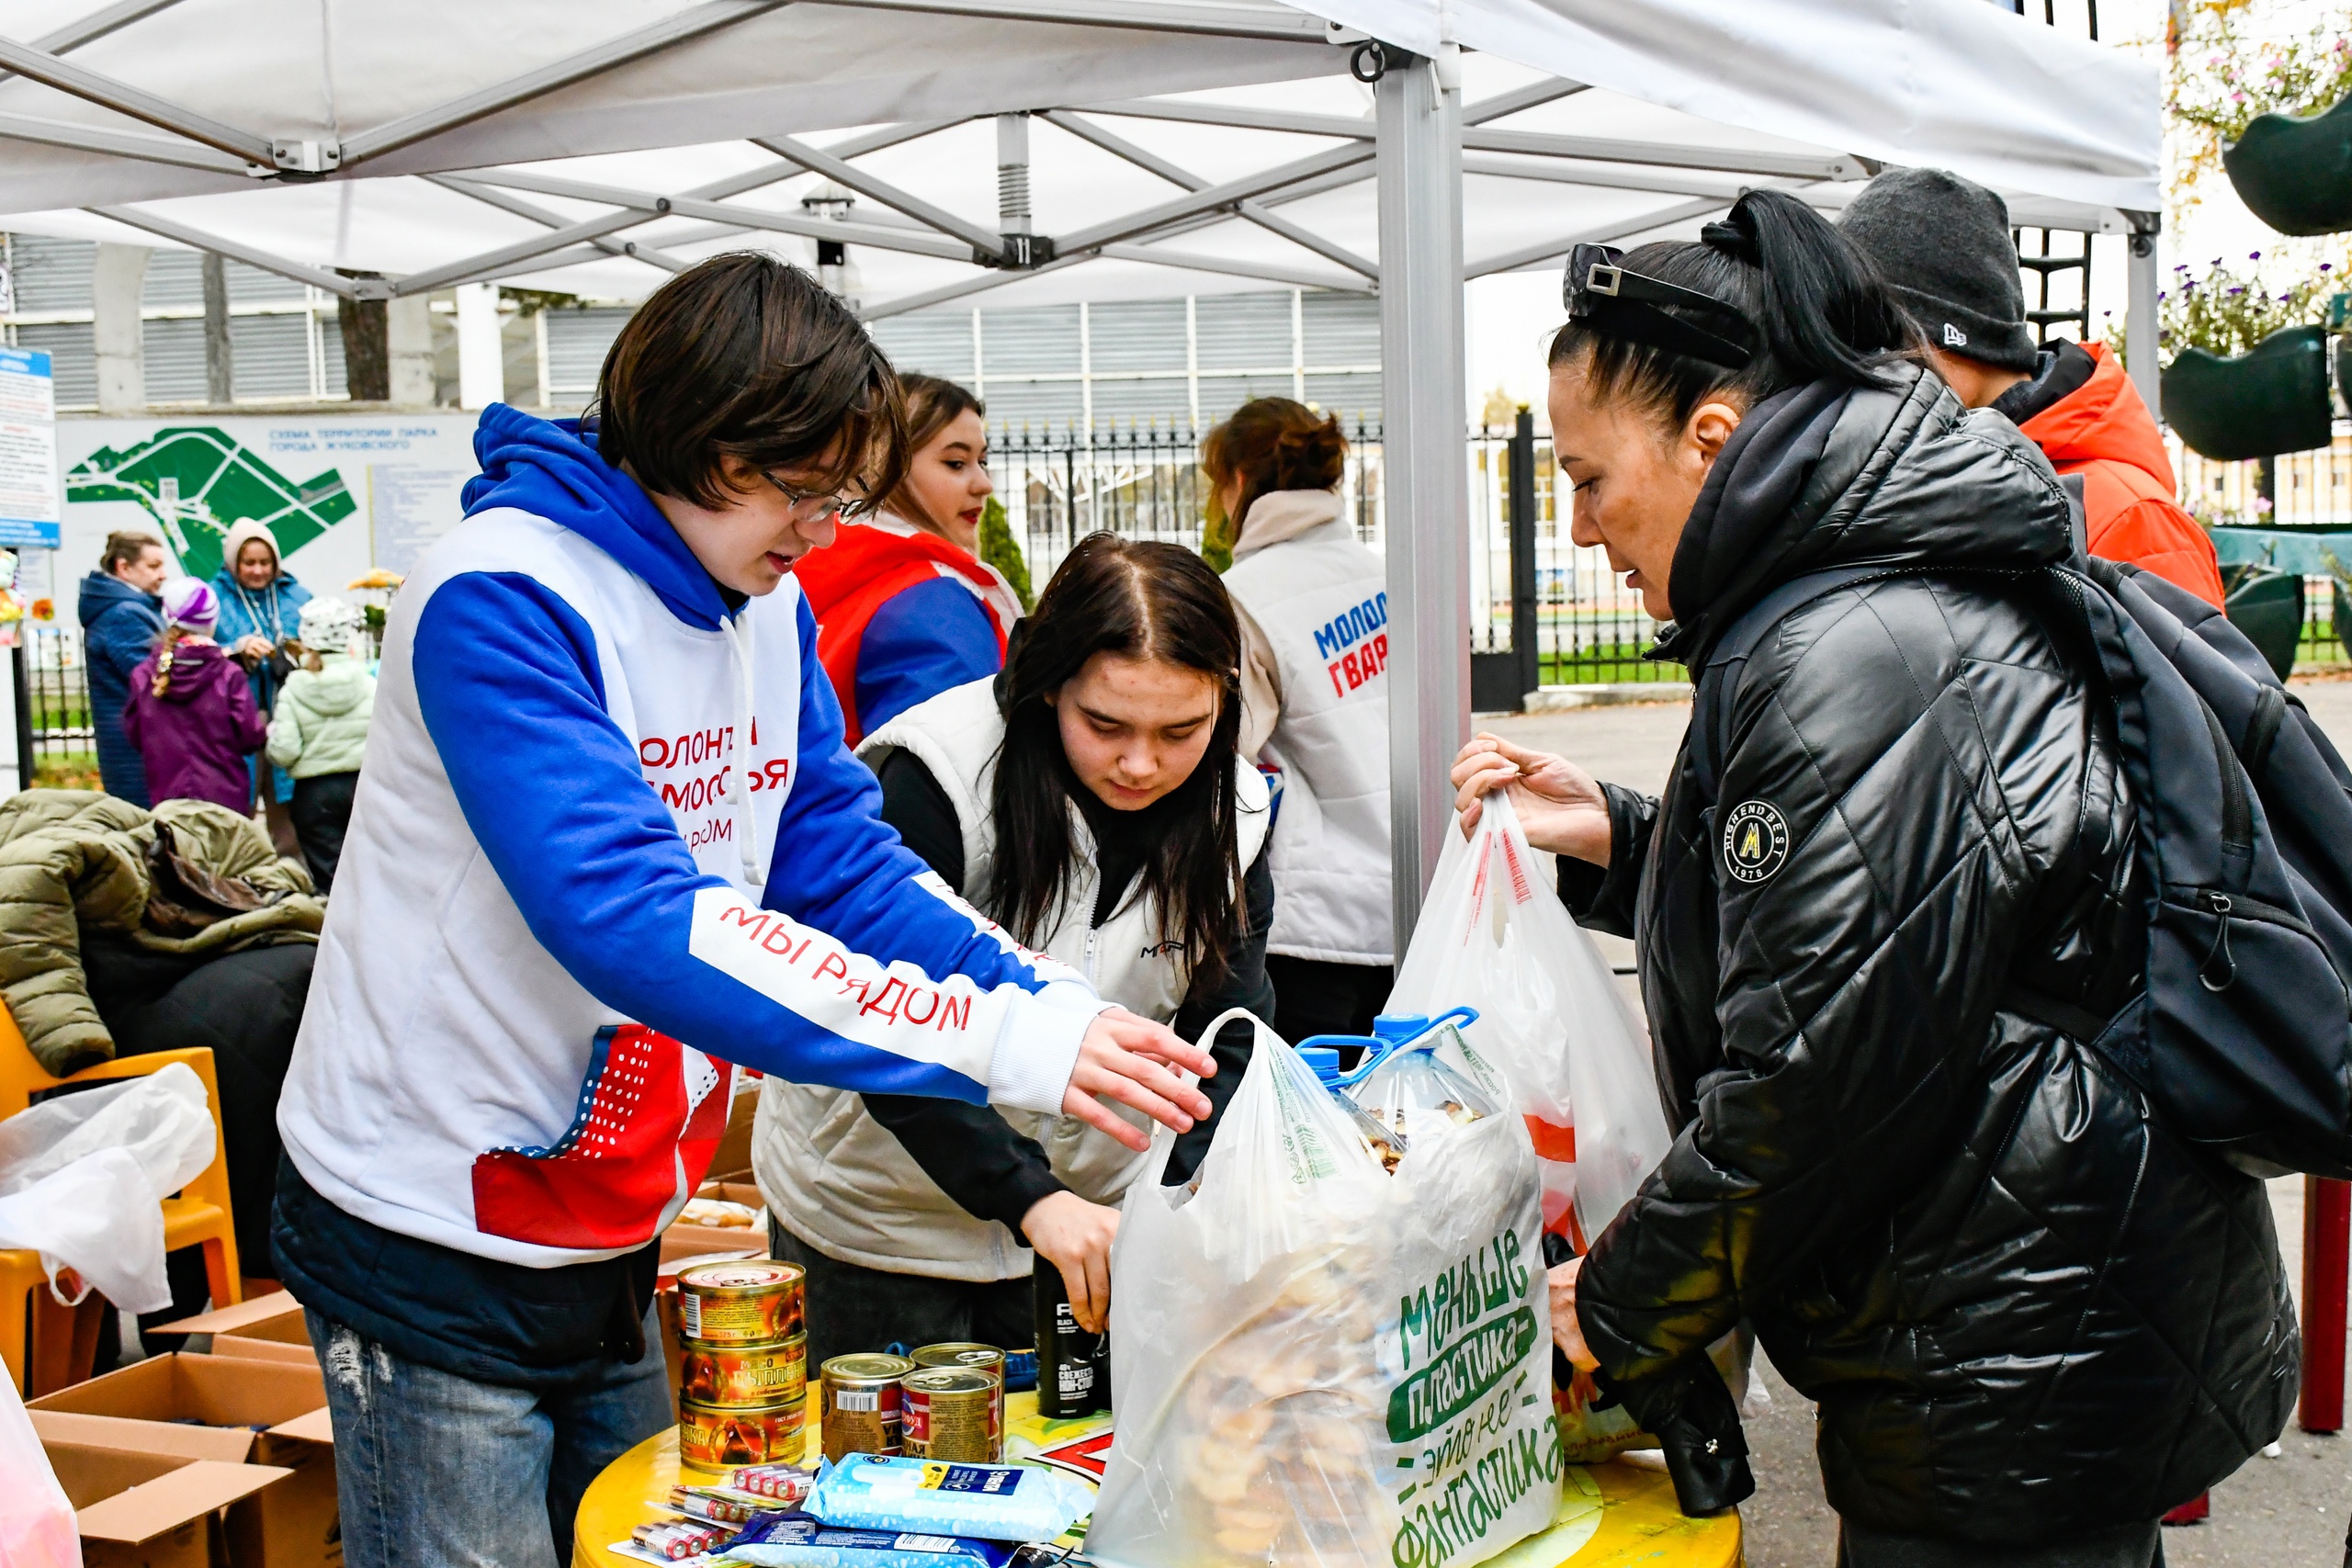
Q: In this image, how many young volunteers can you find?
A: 4